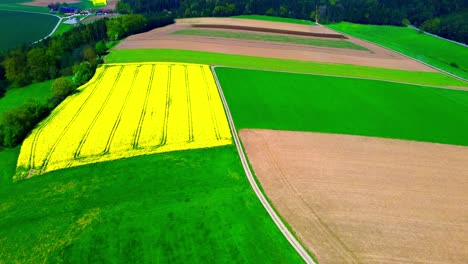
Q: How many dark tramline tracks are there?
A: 8